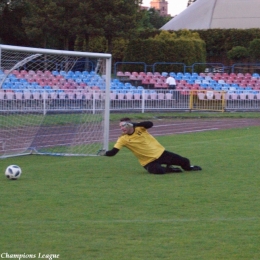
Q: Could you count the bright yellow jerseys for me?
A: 1